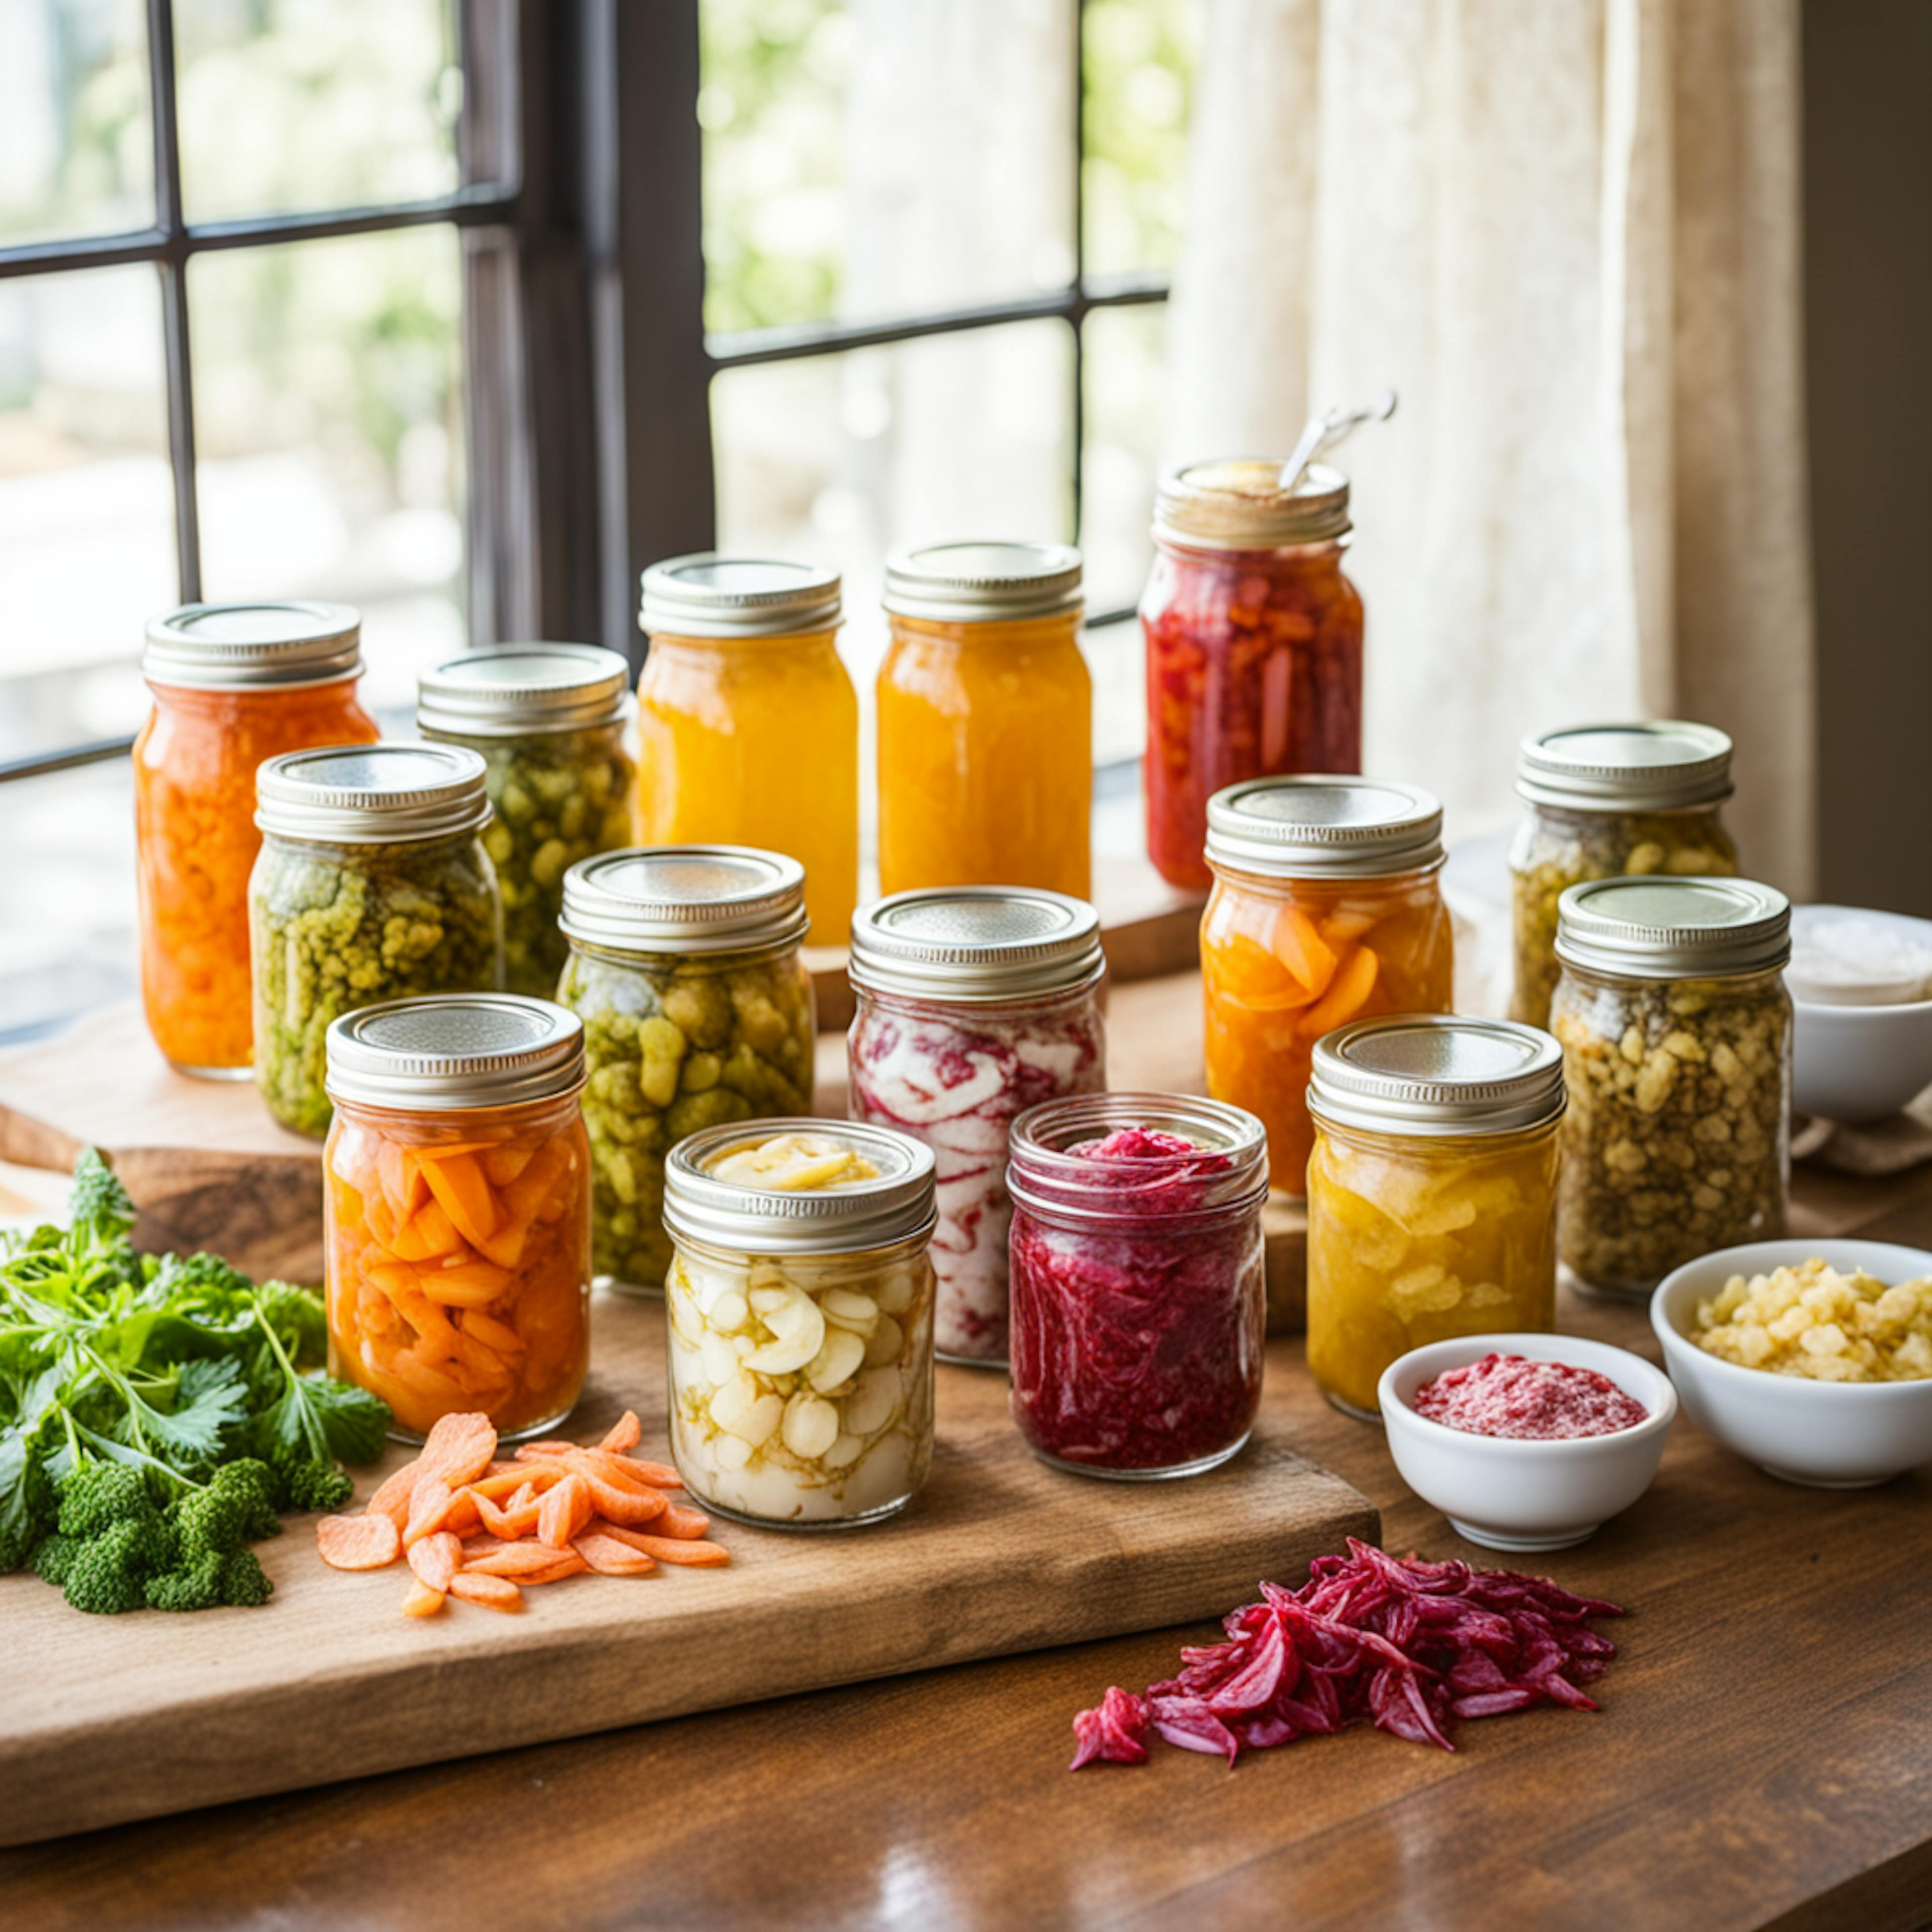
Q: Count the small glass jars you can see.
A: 15